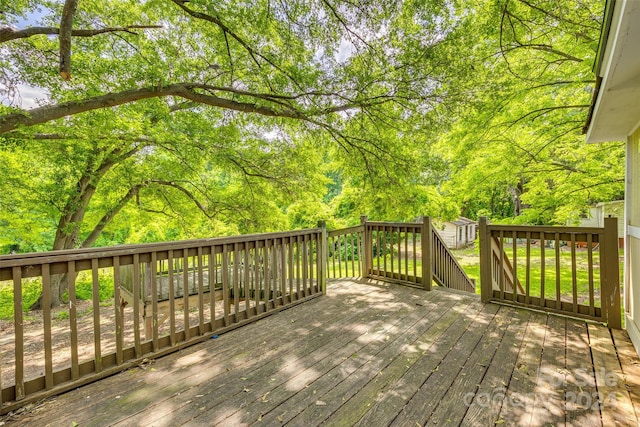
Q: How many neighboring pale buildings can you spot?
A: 2